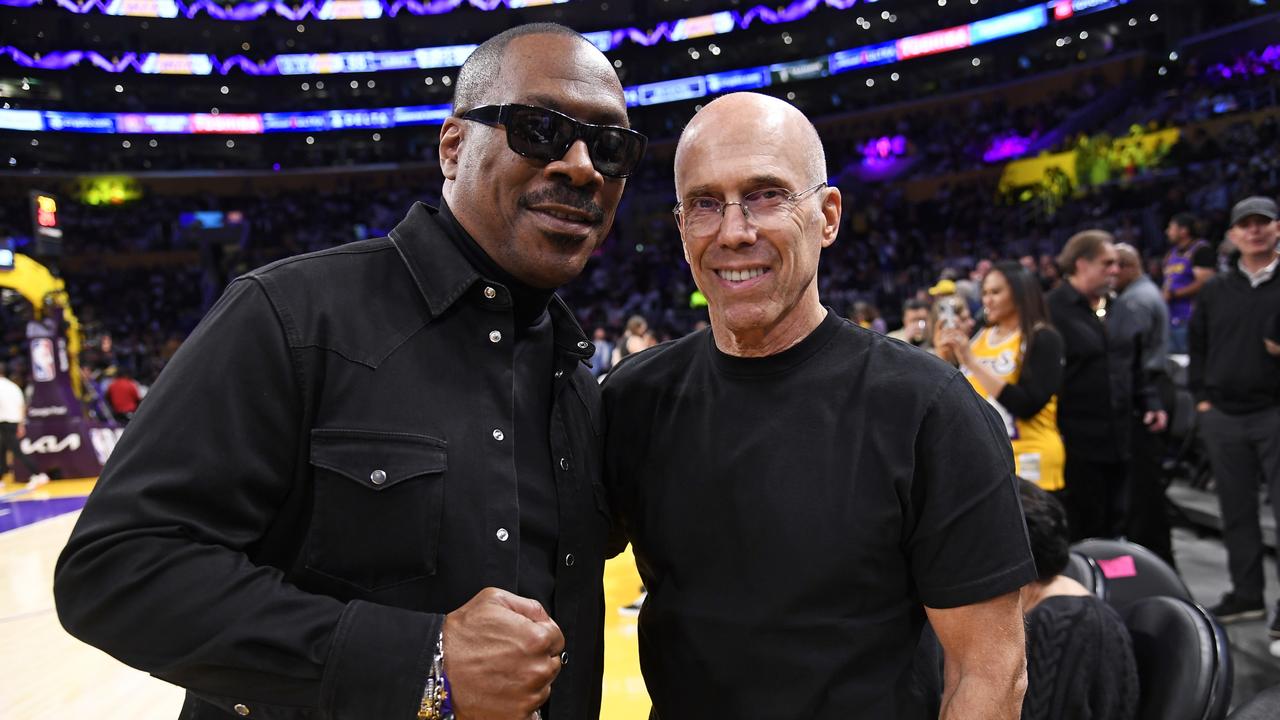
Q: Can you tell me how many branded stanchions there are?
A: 1